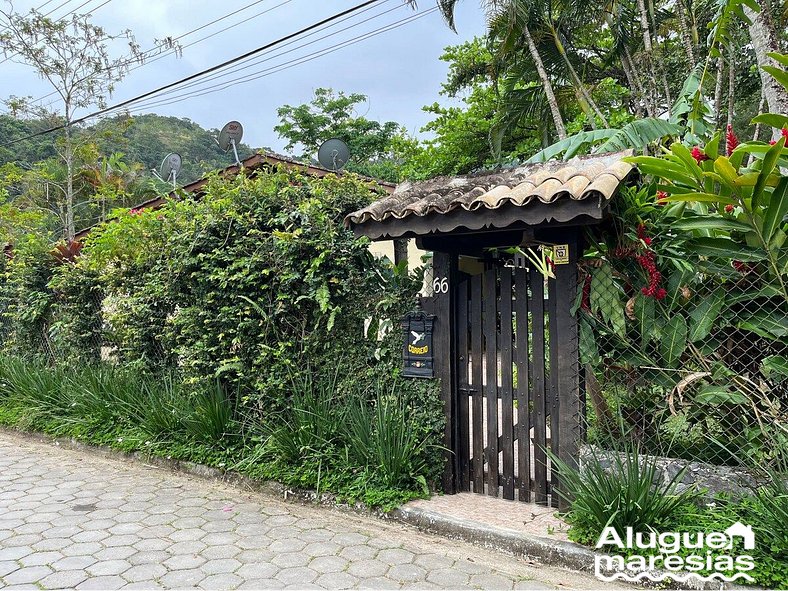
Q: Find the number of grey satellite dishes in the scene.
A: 3